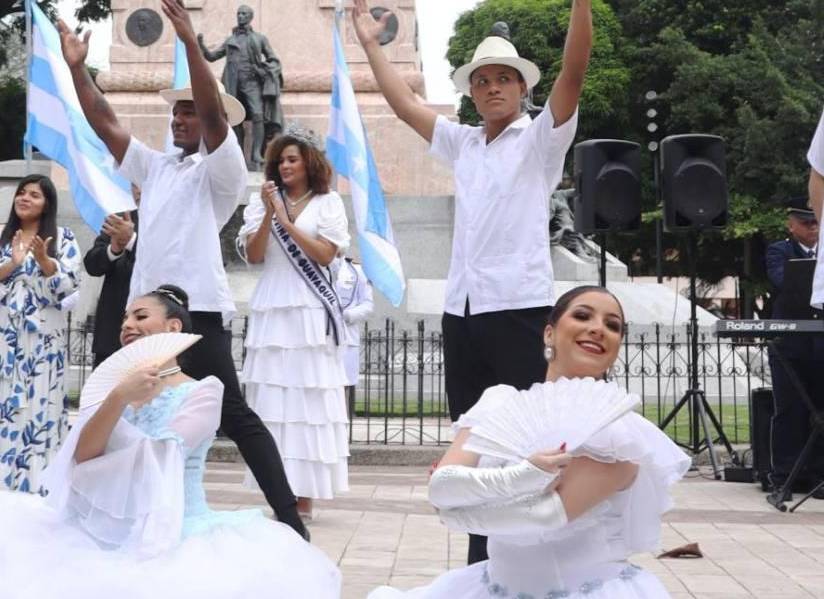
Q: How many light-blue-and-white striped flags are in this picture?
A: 3